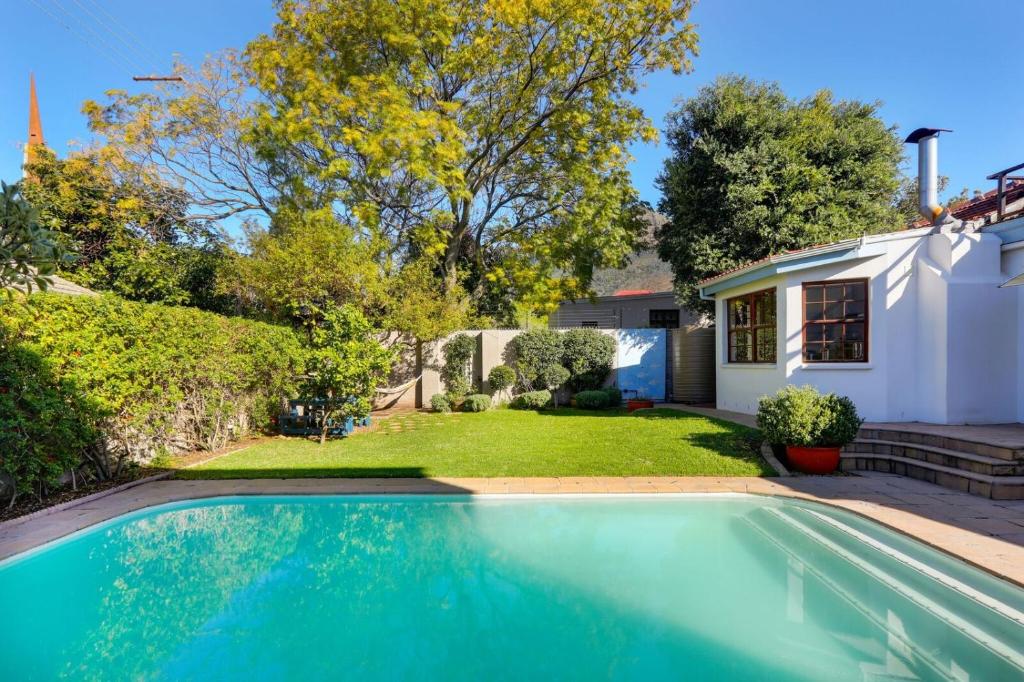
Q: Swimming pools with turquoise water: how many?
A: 1